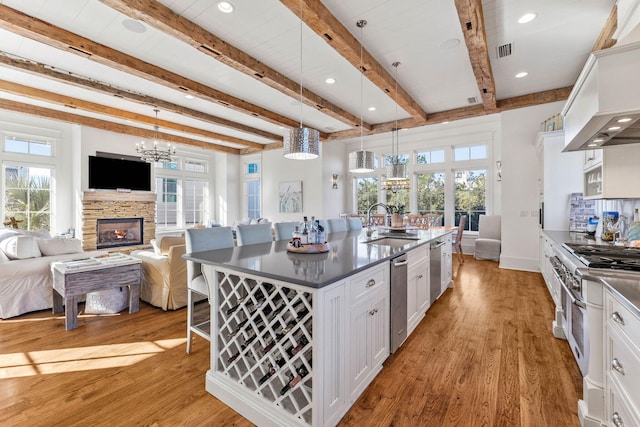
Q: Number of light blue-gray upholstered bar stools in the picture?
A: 6